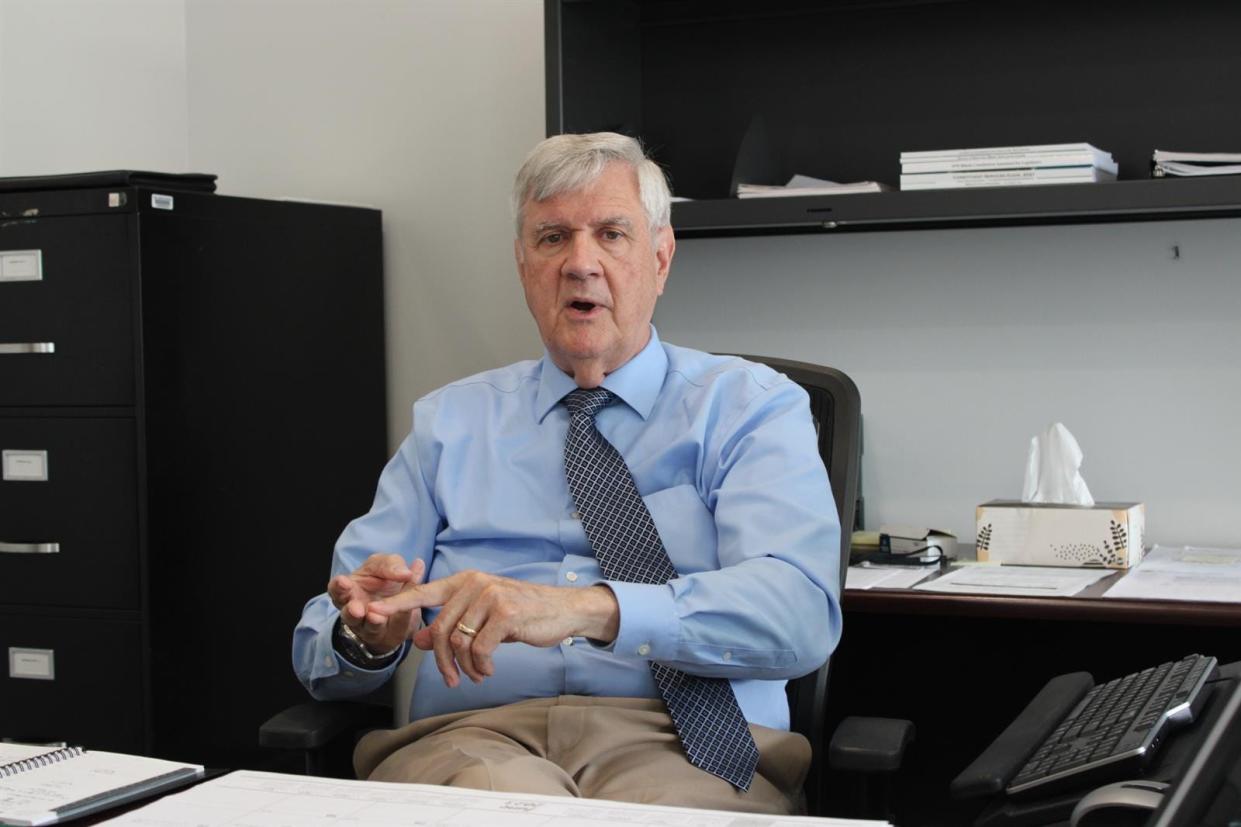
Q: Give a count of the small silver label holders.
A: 3